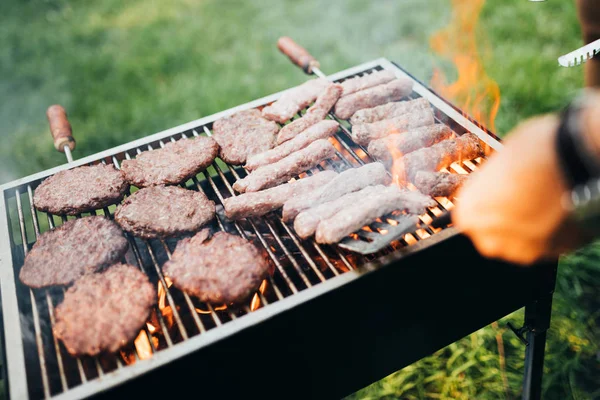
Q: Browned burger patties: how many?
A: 7